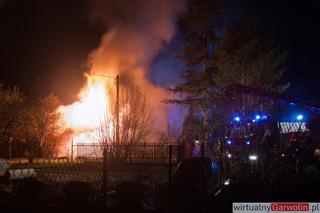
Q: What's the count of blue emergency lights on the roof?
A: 3